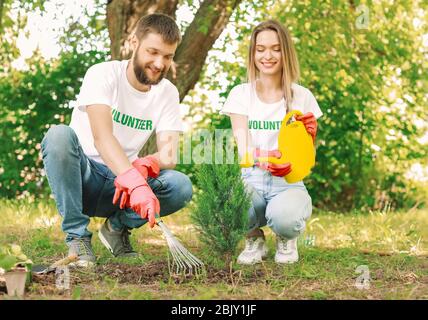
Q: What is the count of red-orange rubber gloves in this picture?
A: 4